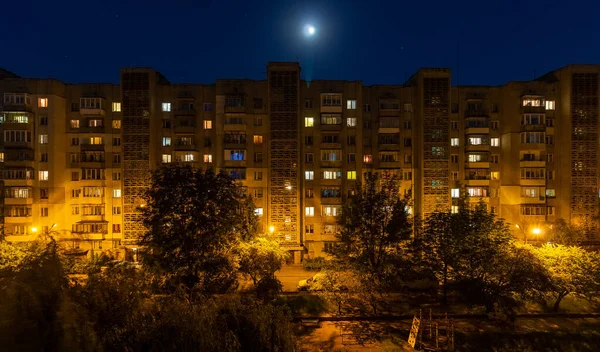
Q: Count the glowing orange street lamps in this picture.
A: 3